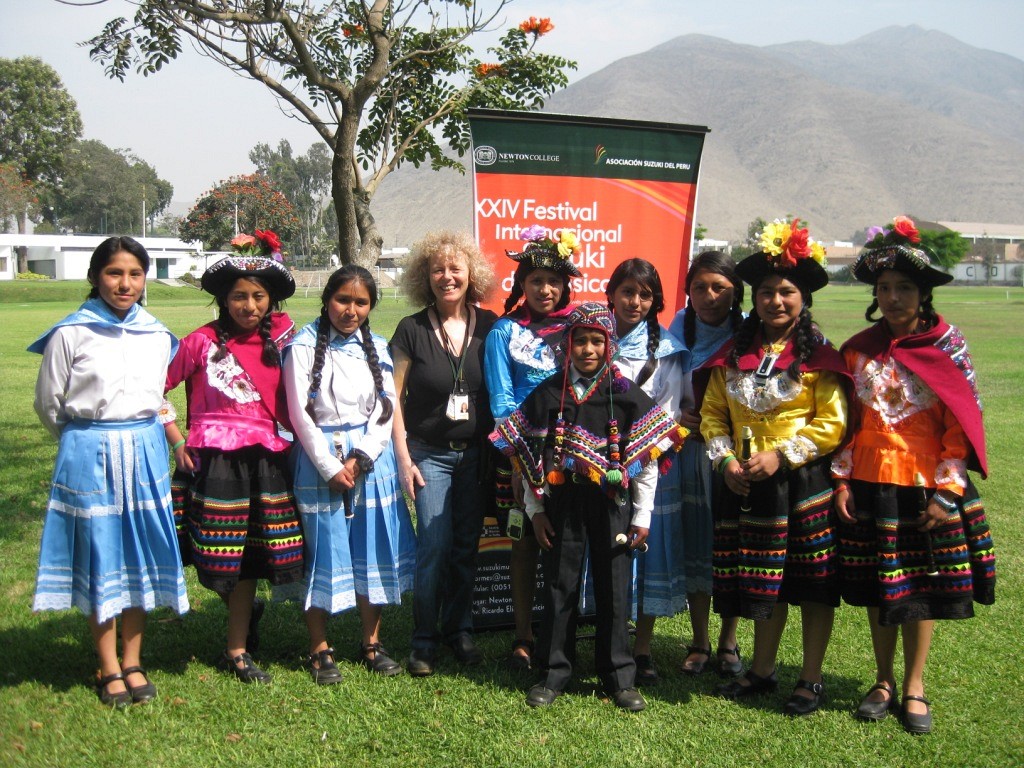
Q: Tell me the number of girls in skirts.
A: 8